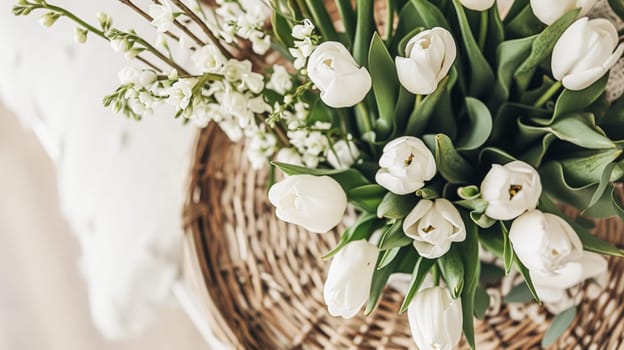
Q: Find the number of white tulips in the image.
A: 12